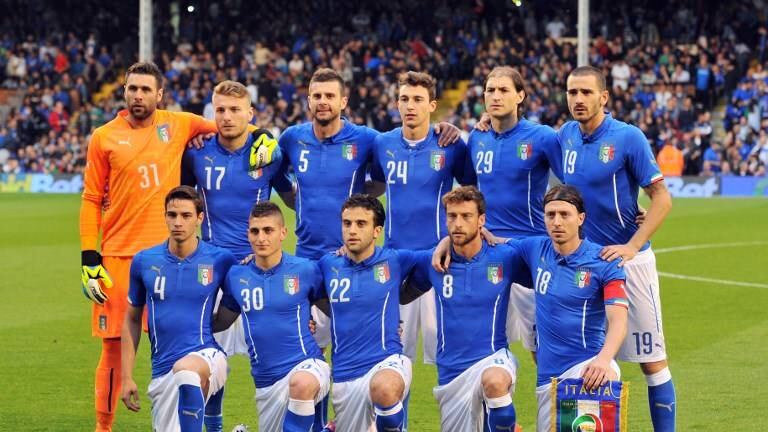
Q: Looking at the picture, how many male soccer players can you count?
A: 11